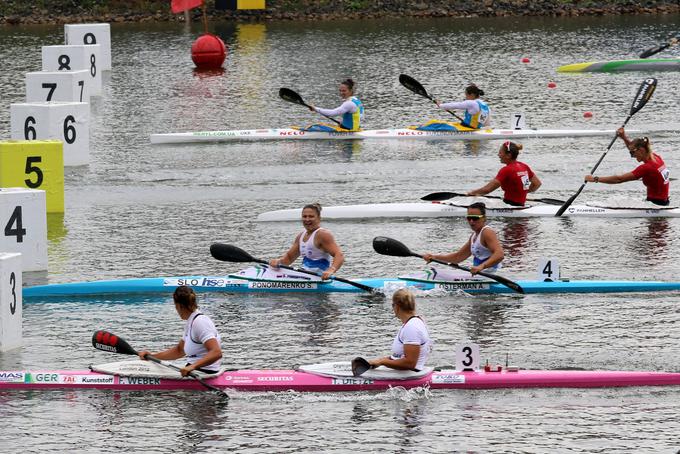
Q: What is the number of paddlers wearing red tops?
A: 2